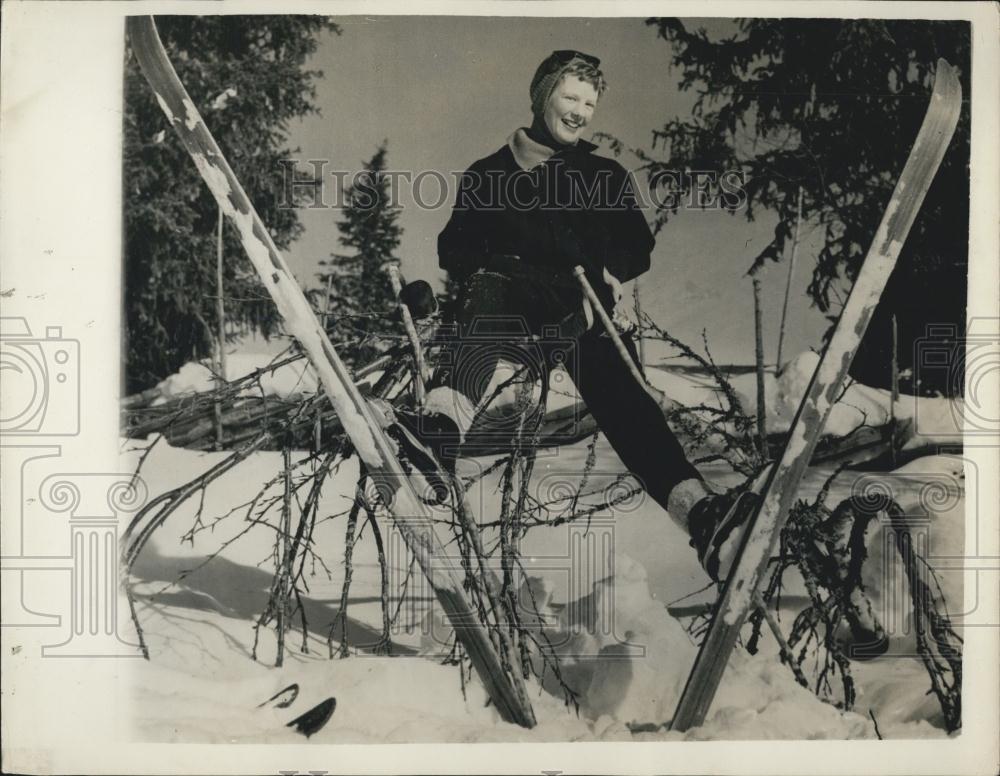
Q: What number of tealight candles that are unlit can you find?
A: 0